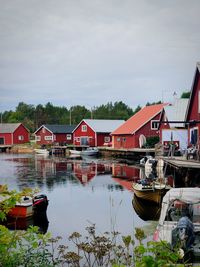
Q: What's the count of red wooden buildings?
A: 6